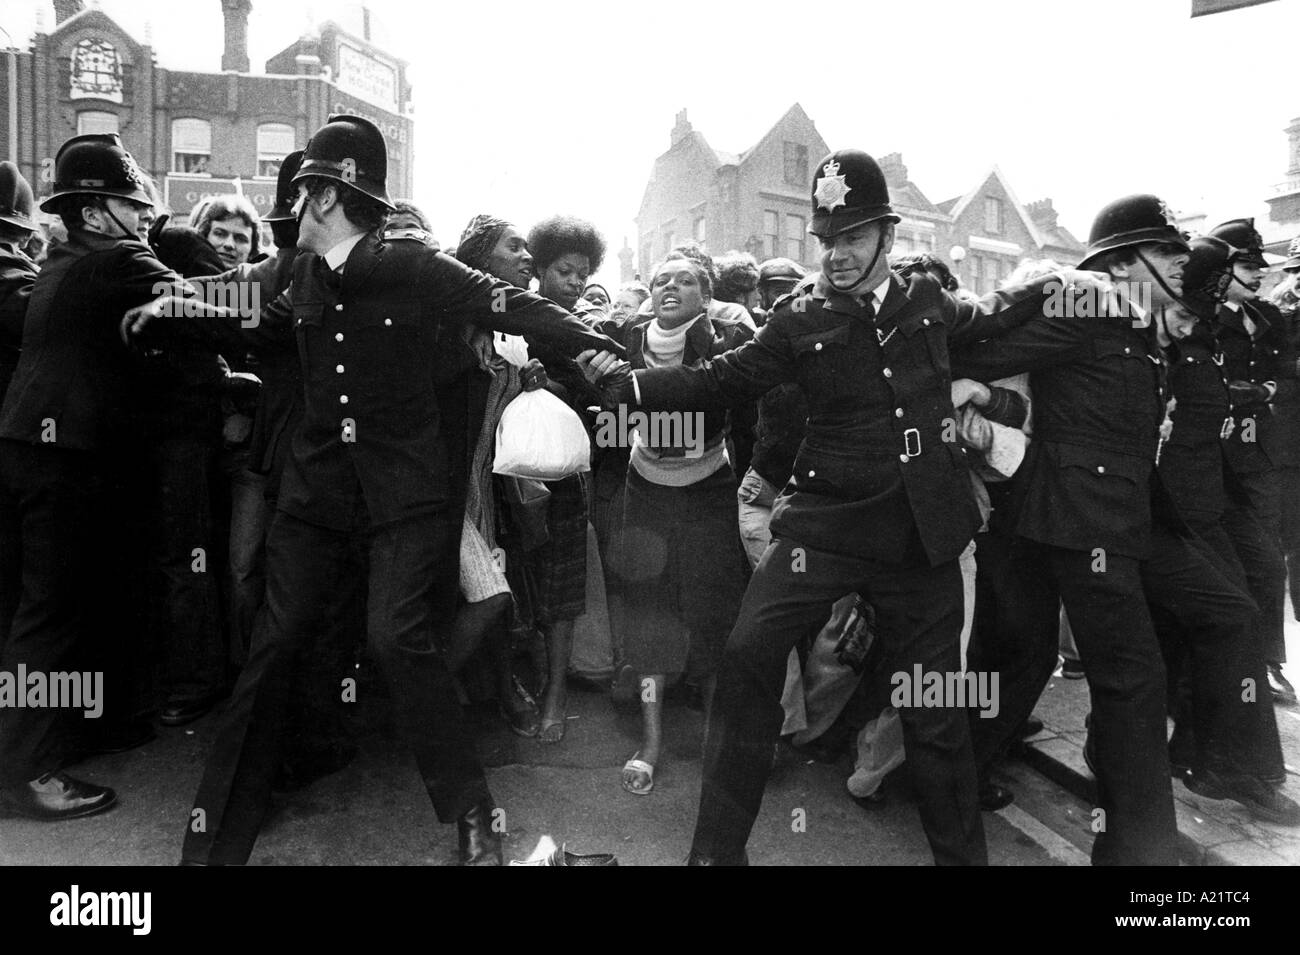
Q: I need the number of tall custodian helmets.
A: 9